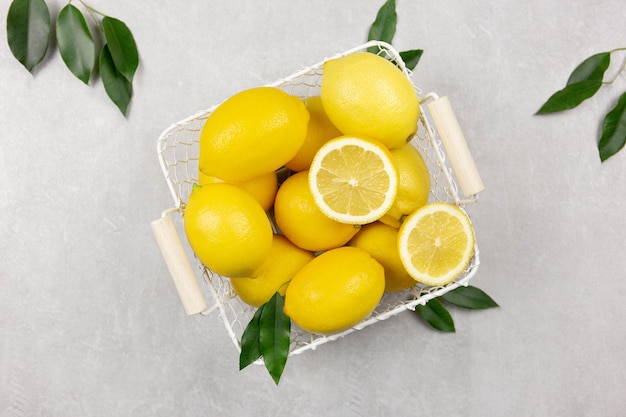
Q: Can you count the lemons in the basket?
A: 12